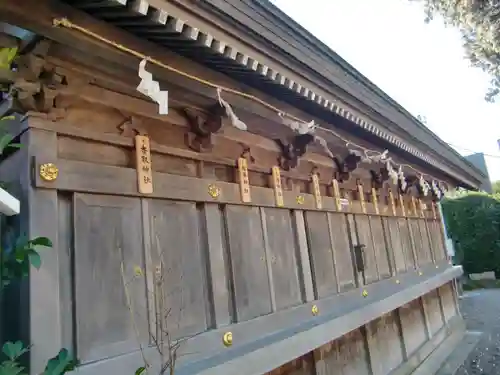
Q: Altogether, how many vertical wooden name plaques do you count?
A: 12